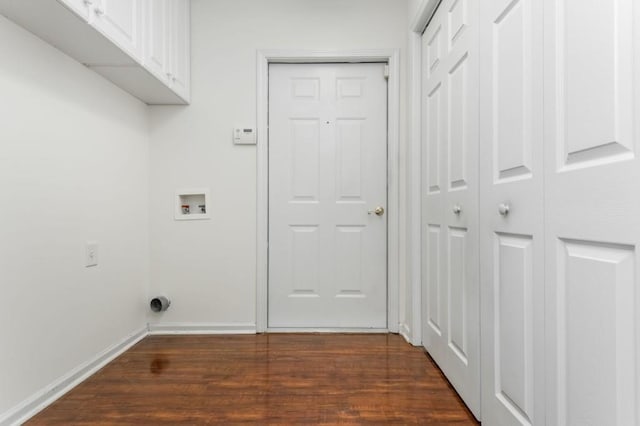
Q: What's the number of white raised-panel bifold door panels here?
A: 4